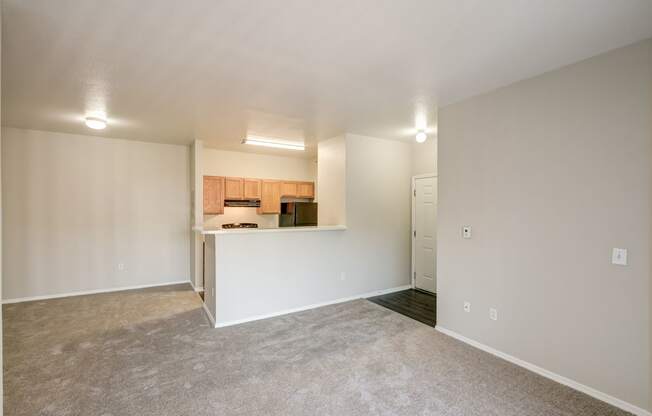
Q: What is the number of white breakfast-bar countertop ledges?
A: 1